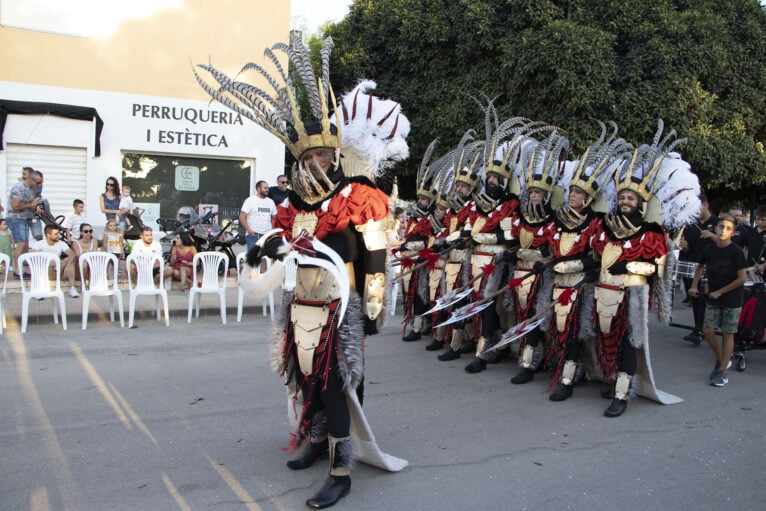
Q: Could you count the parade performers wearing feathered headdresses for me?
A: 8